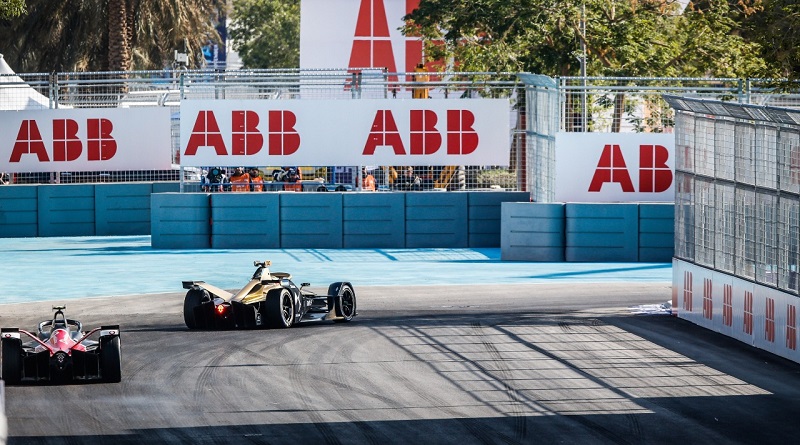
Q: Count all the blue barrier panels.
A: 12